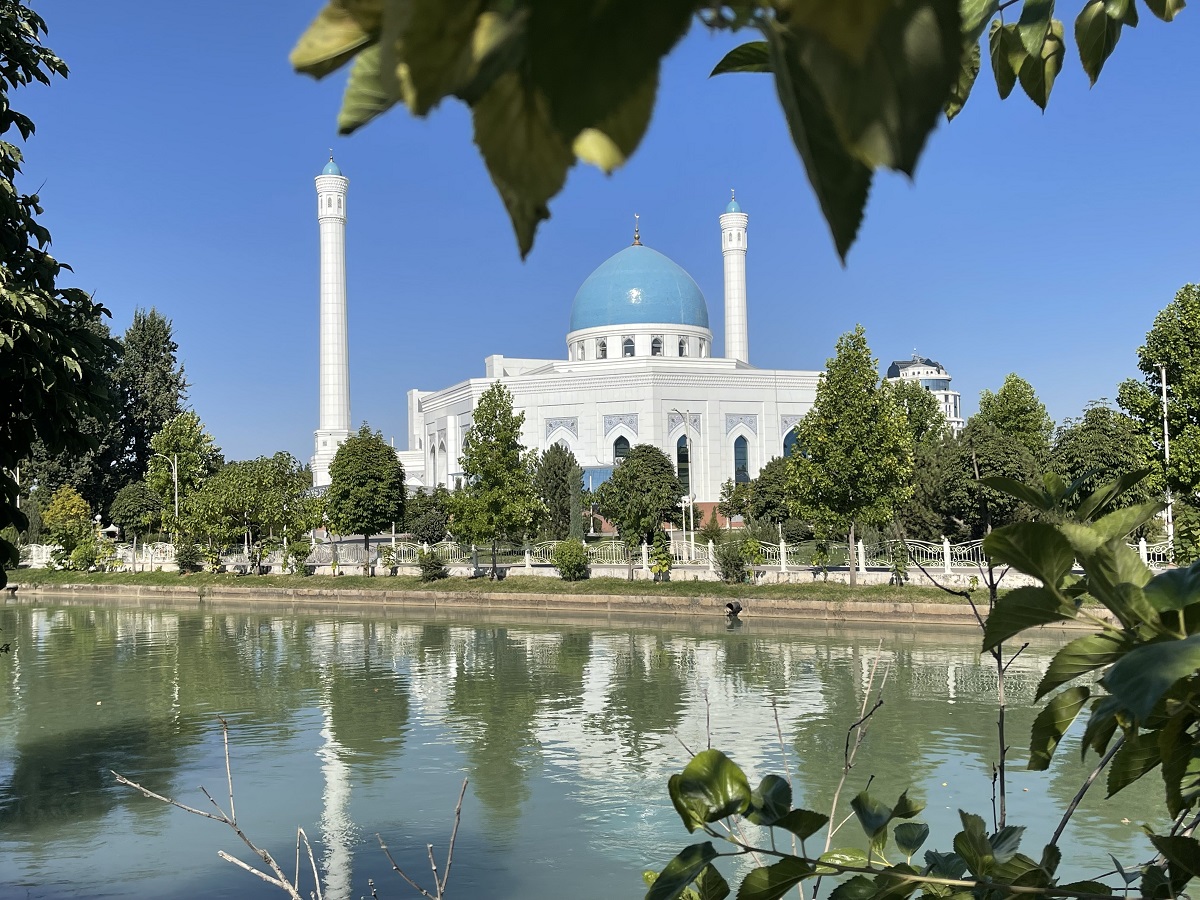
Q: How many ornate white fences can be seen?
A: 1